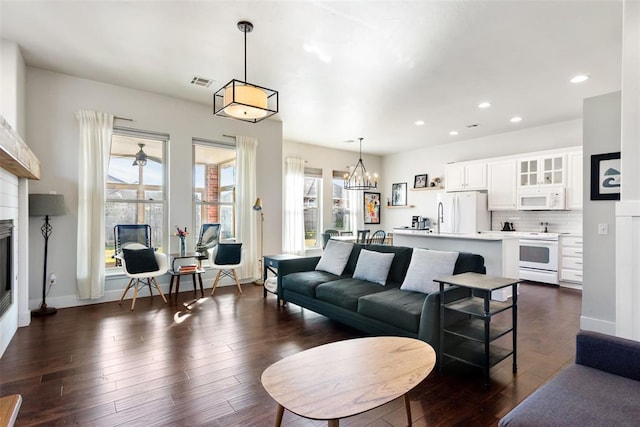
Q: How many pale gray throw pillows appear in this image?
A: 3